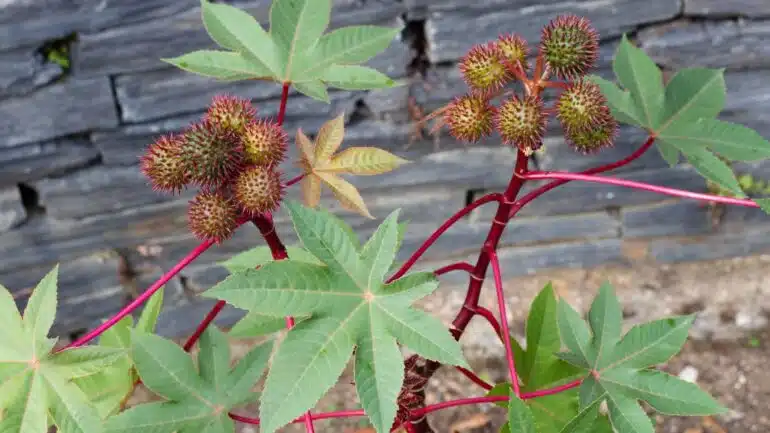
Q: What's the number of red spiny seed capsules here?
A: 13